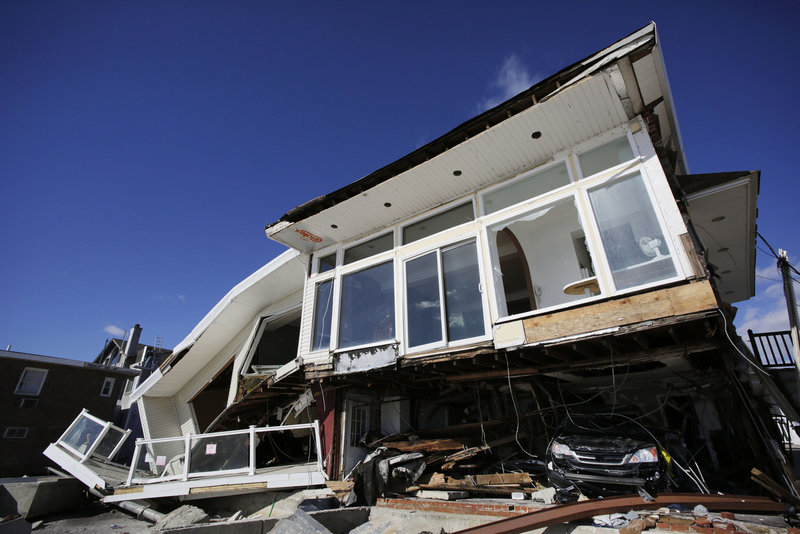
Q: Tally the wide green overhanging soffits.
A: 0